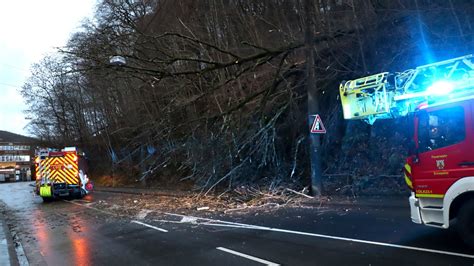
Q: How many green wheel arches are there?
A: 0